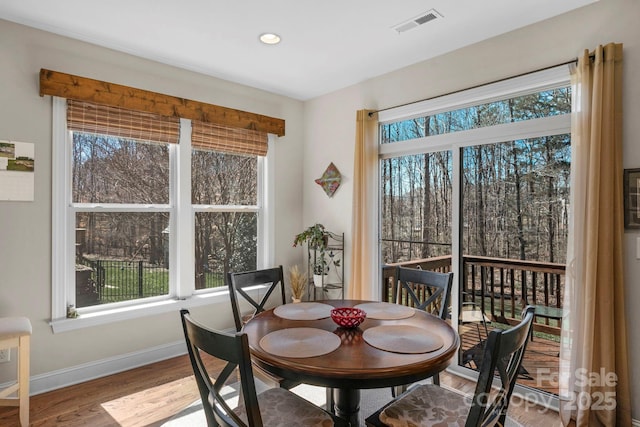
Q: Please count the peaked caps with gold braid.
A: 0